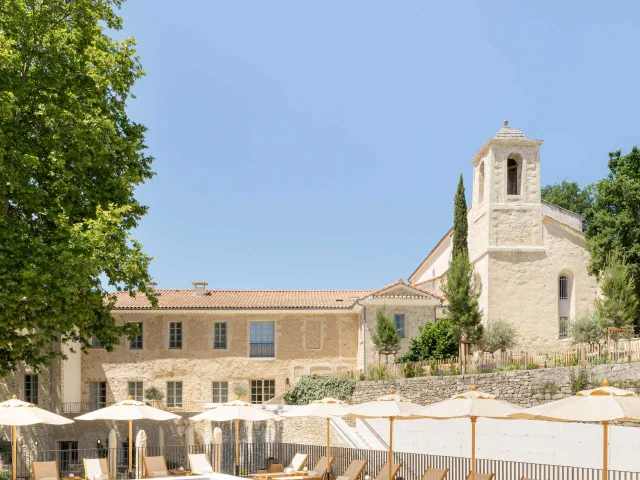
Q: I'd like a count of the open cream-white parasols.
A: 7